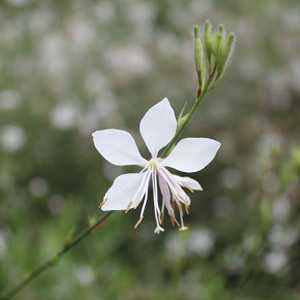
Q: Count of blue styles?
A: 0